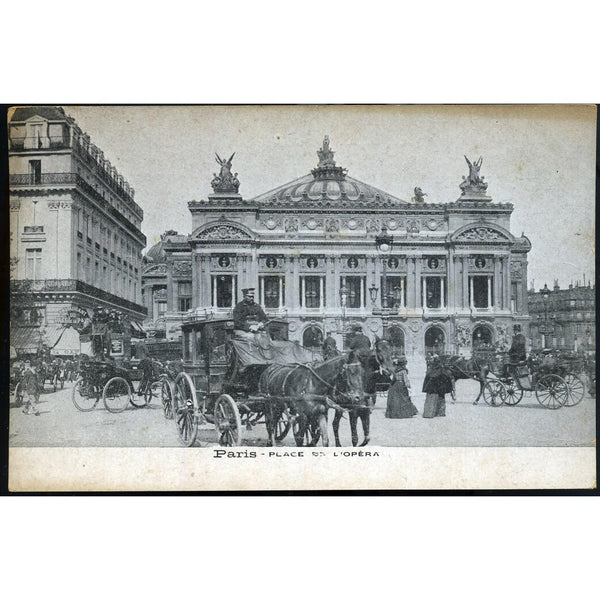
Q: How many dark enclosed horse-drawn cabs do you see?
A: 1